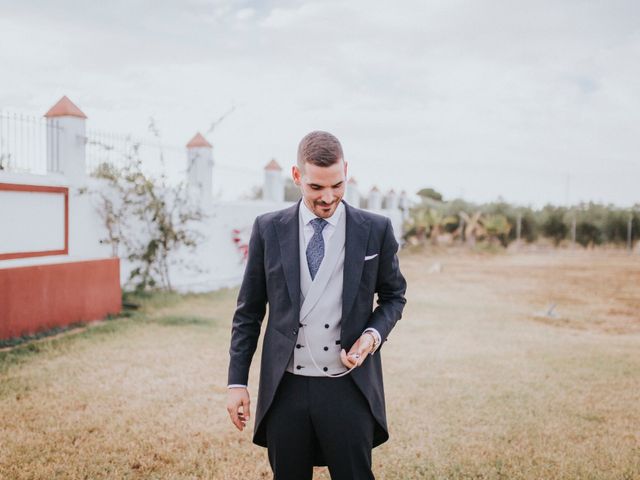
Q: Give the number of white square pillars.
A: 7